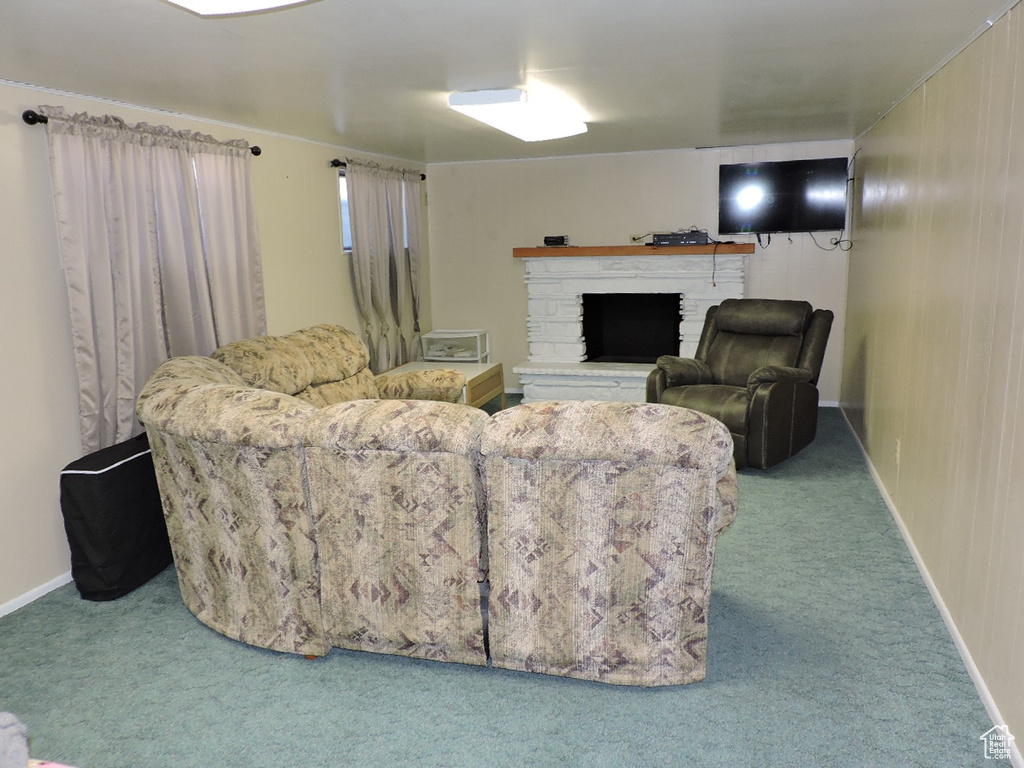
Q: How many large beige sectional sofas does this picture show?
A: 1